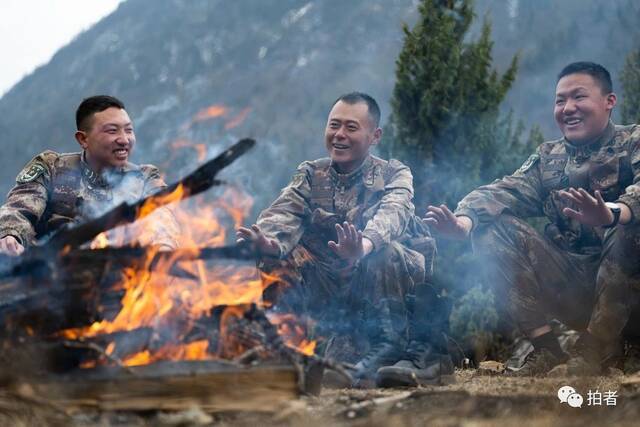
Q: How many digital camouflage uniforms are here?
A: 3